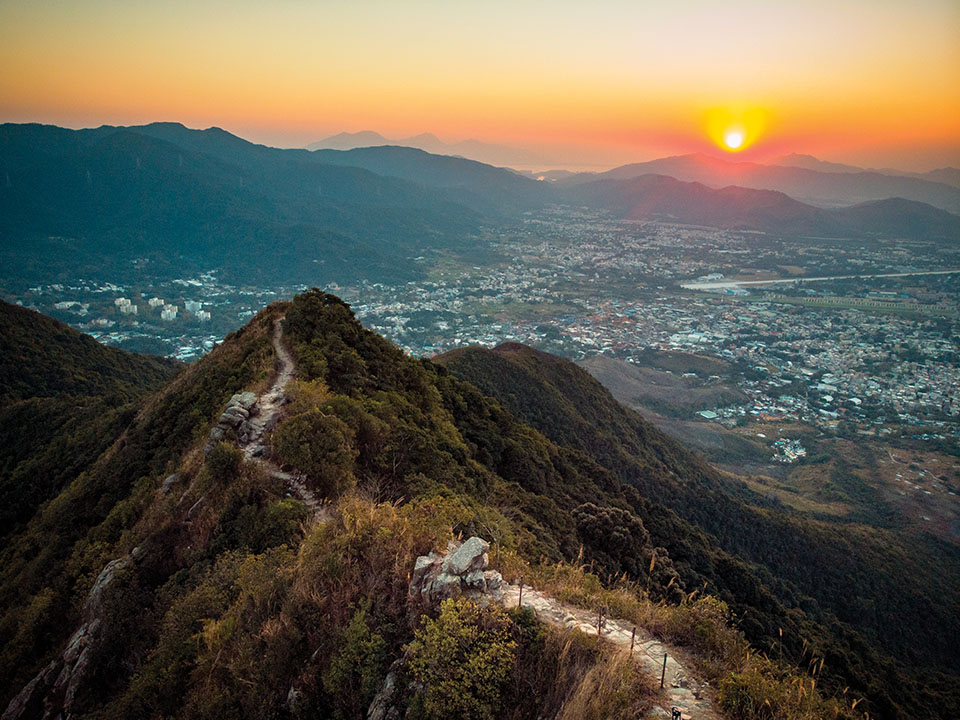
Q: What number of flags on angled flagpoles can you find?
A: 0